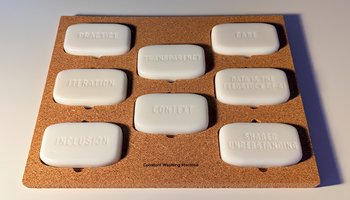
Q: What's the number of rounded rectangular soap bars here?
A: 8